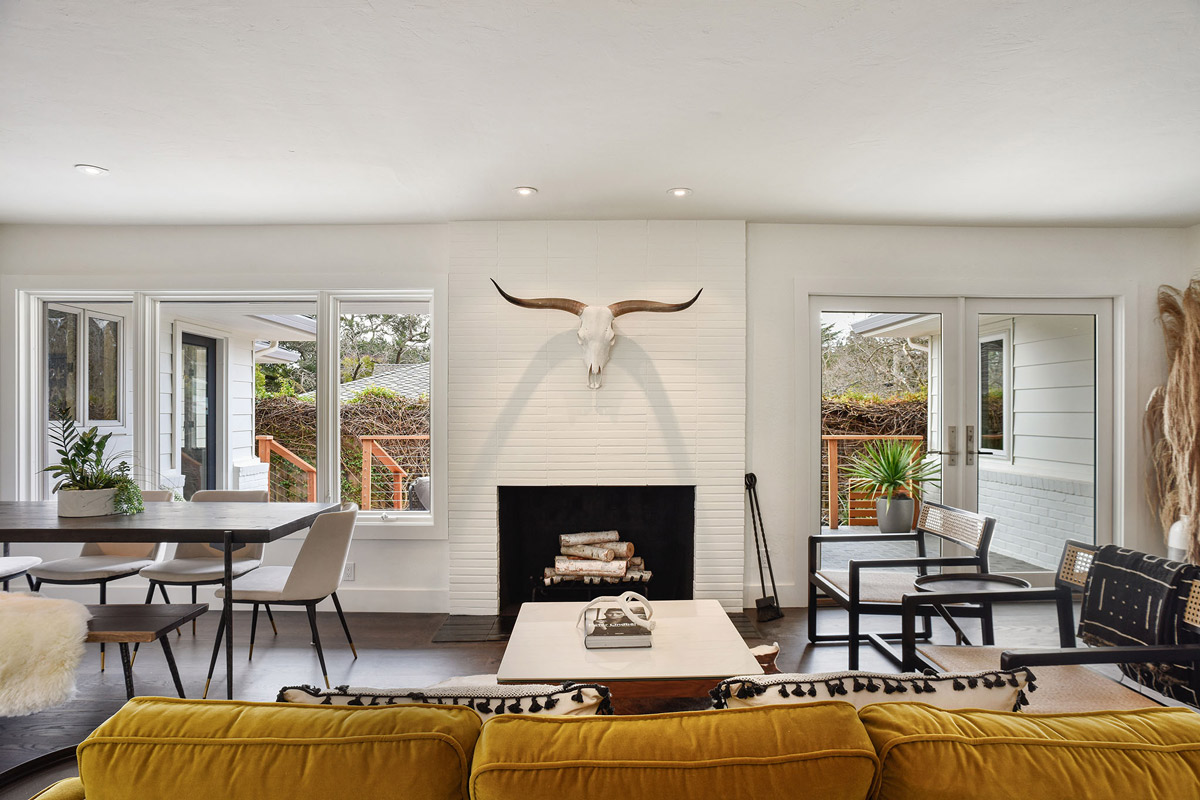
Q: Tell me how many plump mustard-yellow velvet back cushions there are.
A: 3